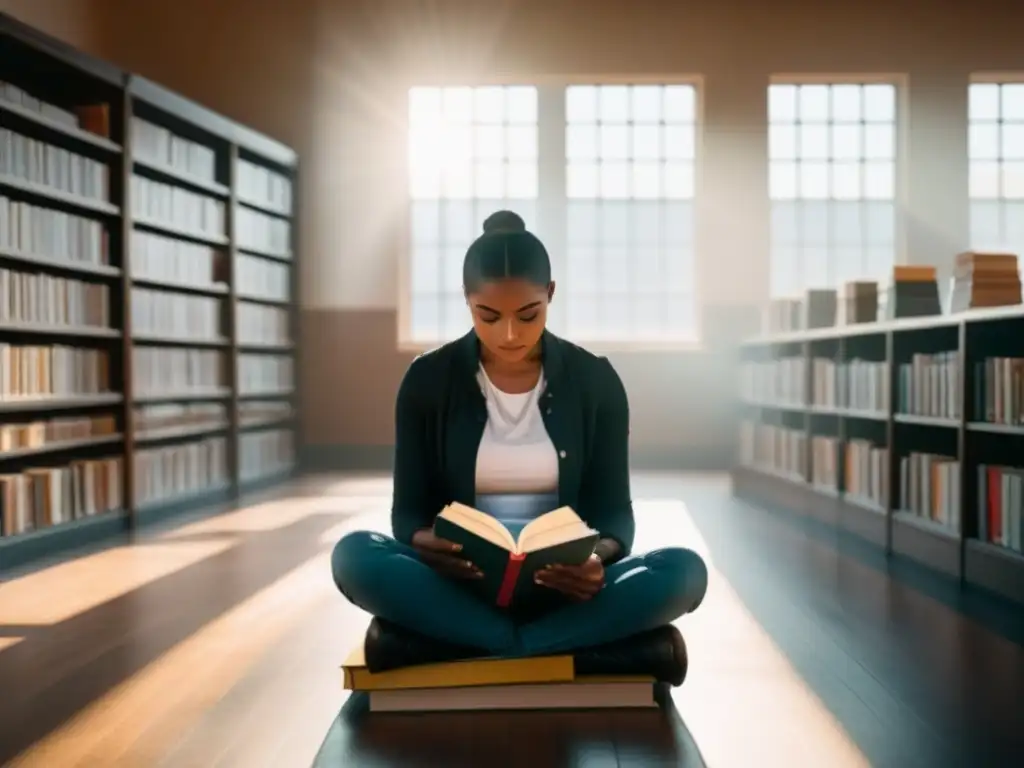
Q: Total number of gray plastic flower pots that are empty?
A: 0